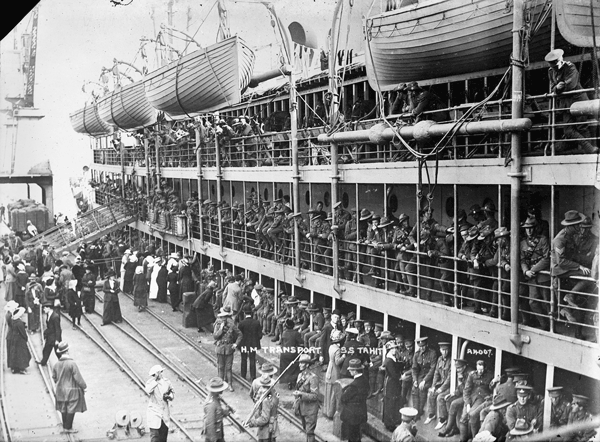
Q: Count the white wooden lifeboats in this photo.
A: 5